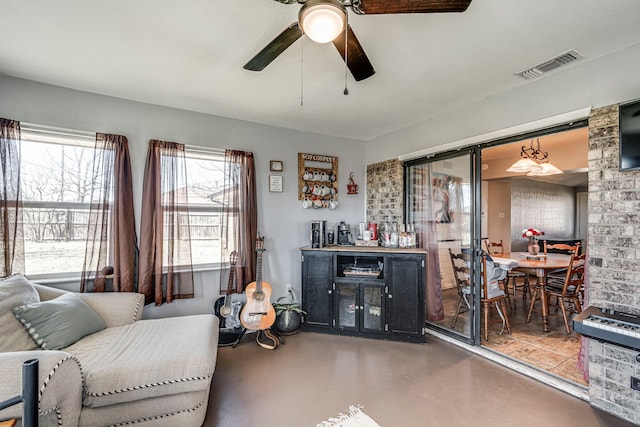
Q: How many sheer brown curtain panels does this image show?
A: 4